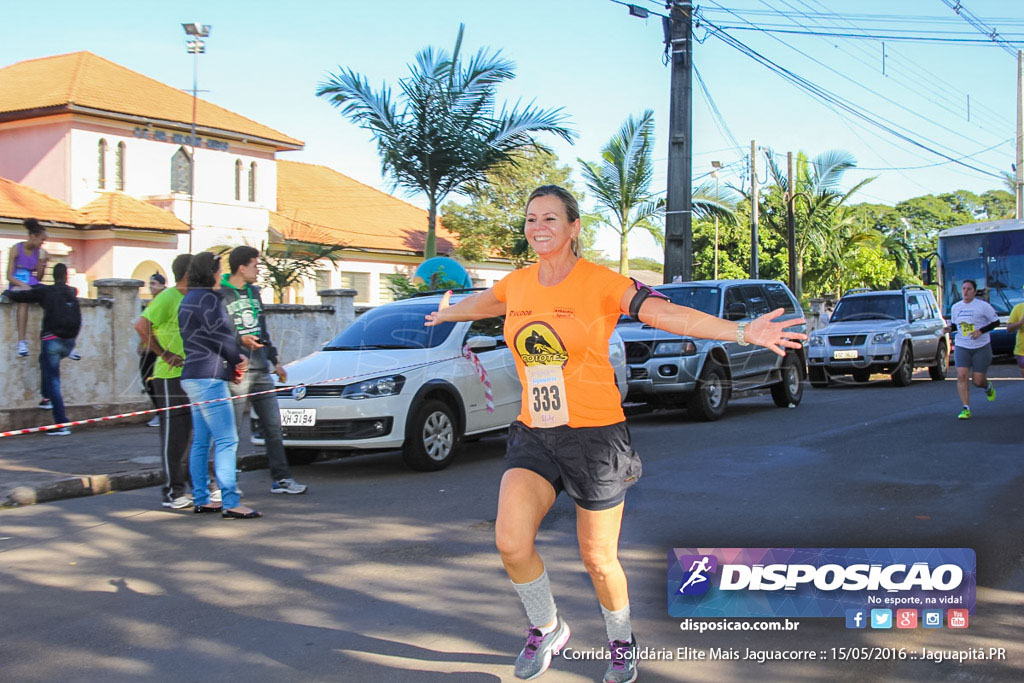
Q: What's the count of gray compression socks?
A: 2